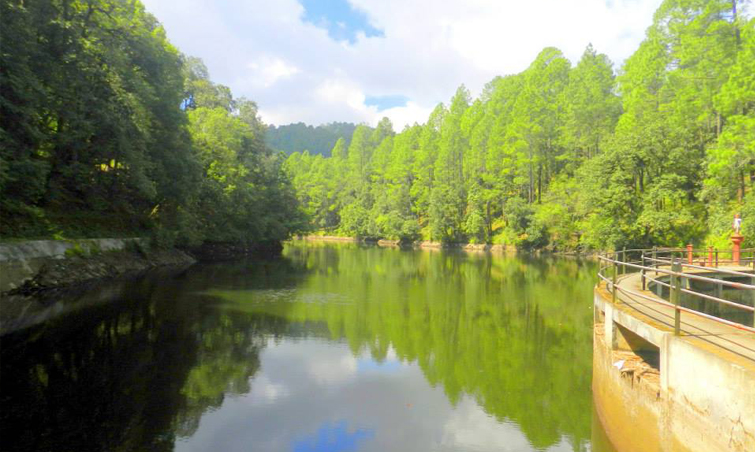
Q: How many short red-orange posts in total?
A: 2